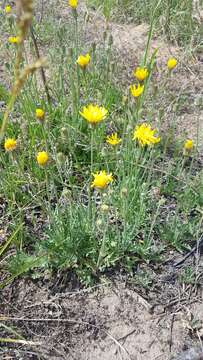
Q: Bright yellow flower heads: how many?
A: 15